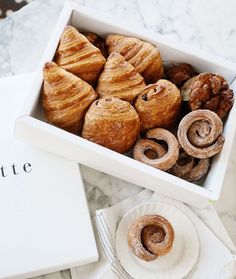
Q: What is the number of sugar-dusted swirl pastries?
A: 4